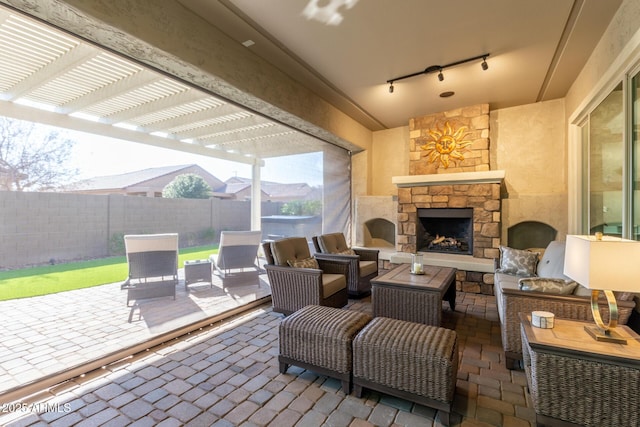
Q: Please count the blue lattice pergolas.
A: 0